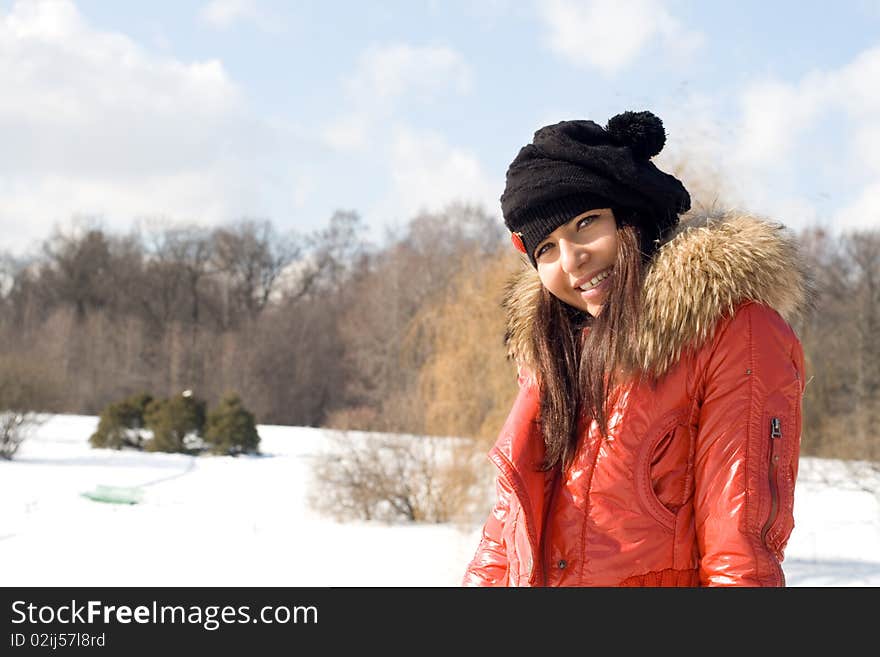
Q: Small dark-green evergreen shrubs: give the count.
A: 3